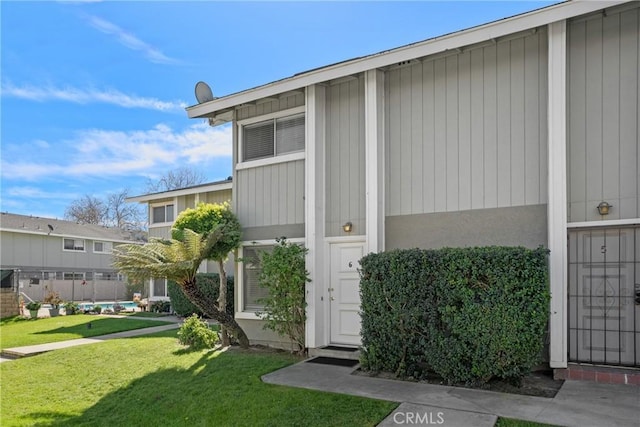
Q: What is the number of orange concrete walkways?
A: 0